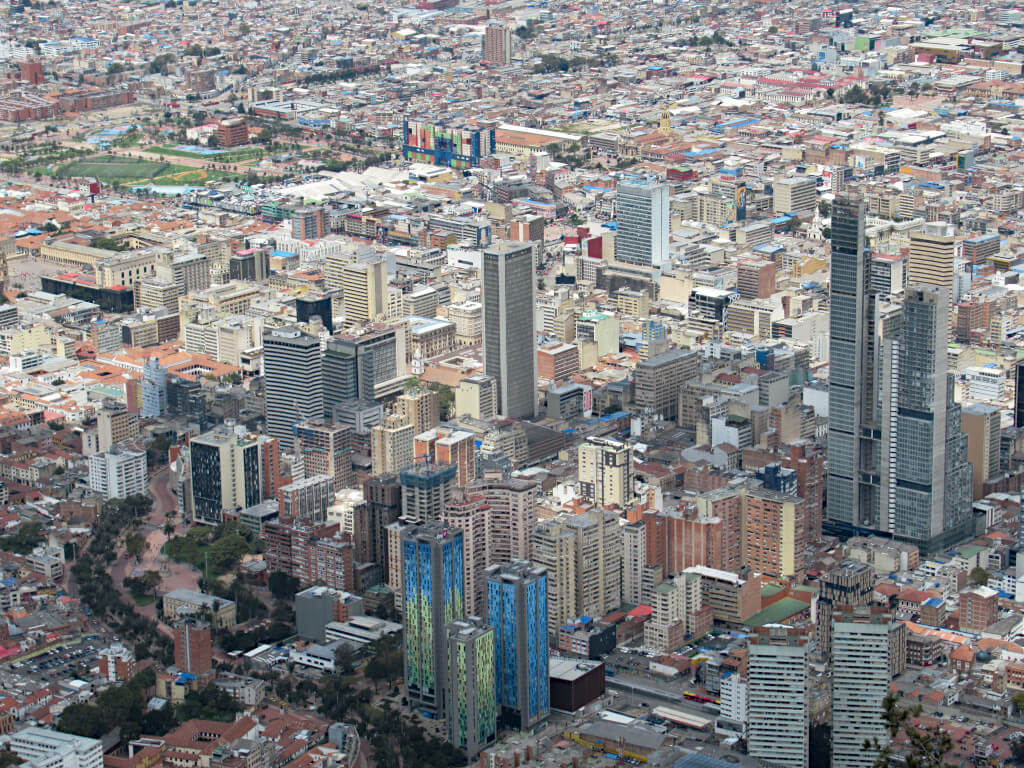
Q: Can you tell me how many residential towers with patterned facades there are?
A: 3